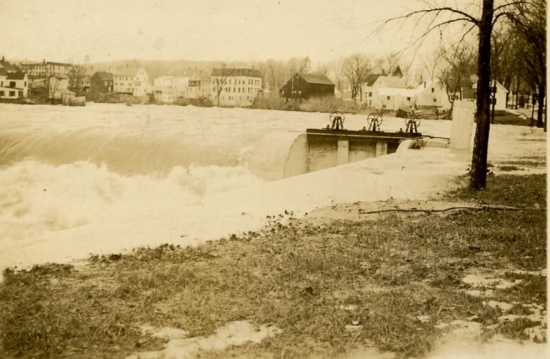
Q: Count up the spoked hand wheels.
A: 3